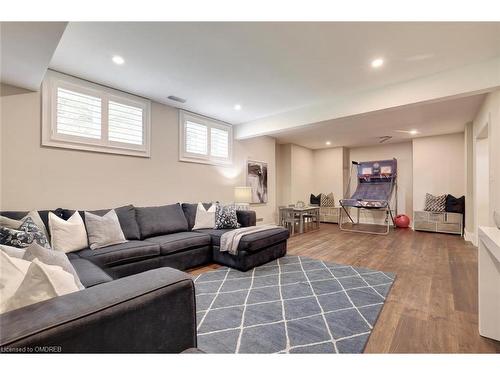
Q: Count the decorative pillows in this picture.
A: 13